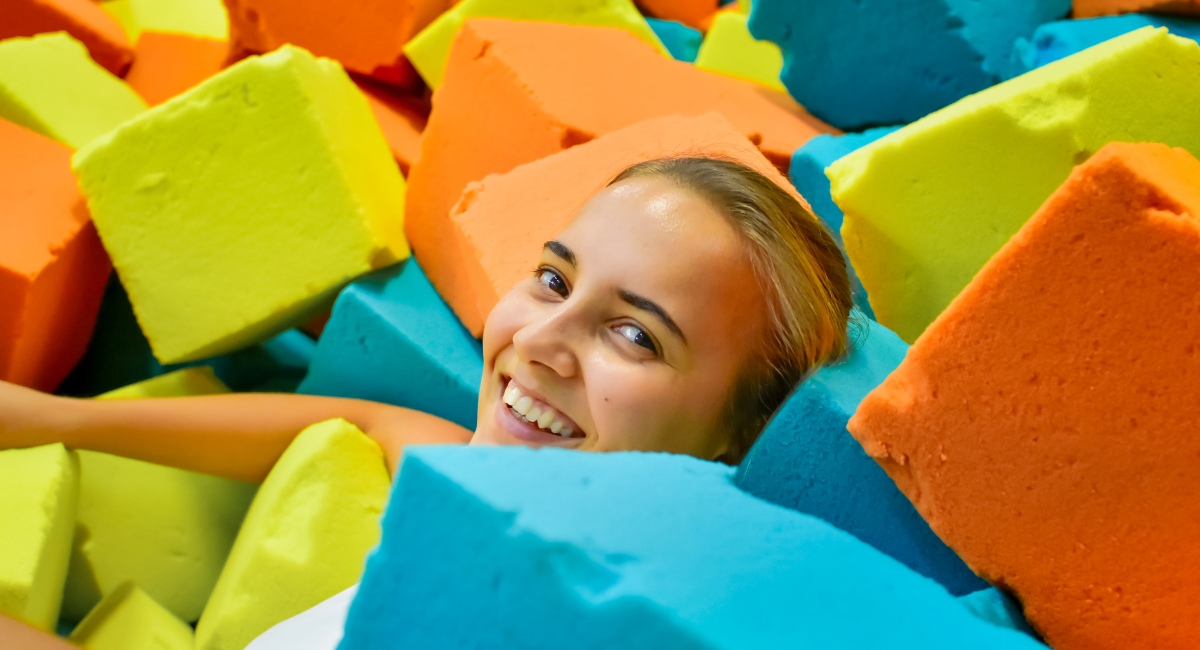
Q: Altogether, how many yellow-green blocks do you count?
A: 11